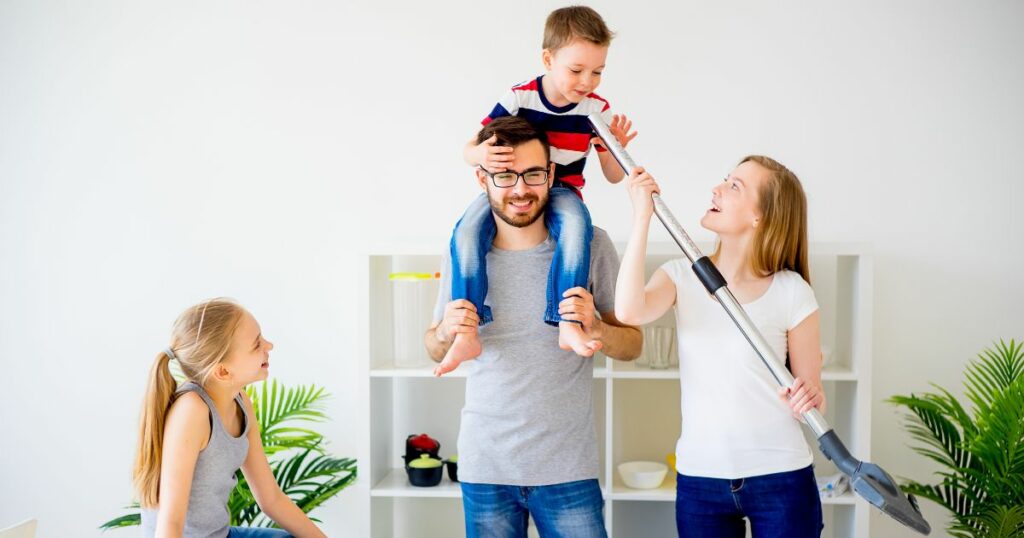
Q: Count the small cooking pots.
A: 3